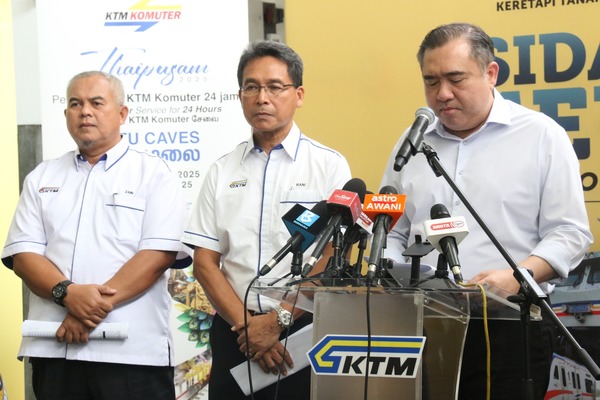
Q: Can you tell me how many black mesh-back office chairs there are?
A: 0